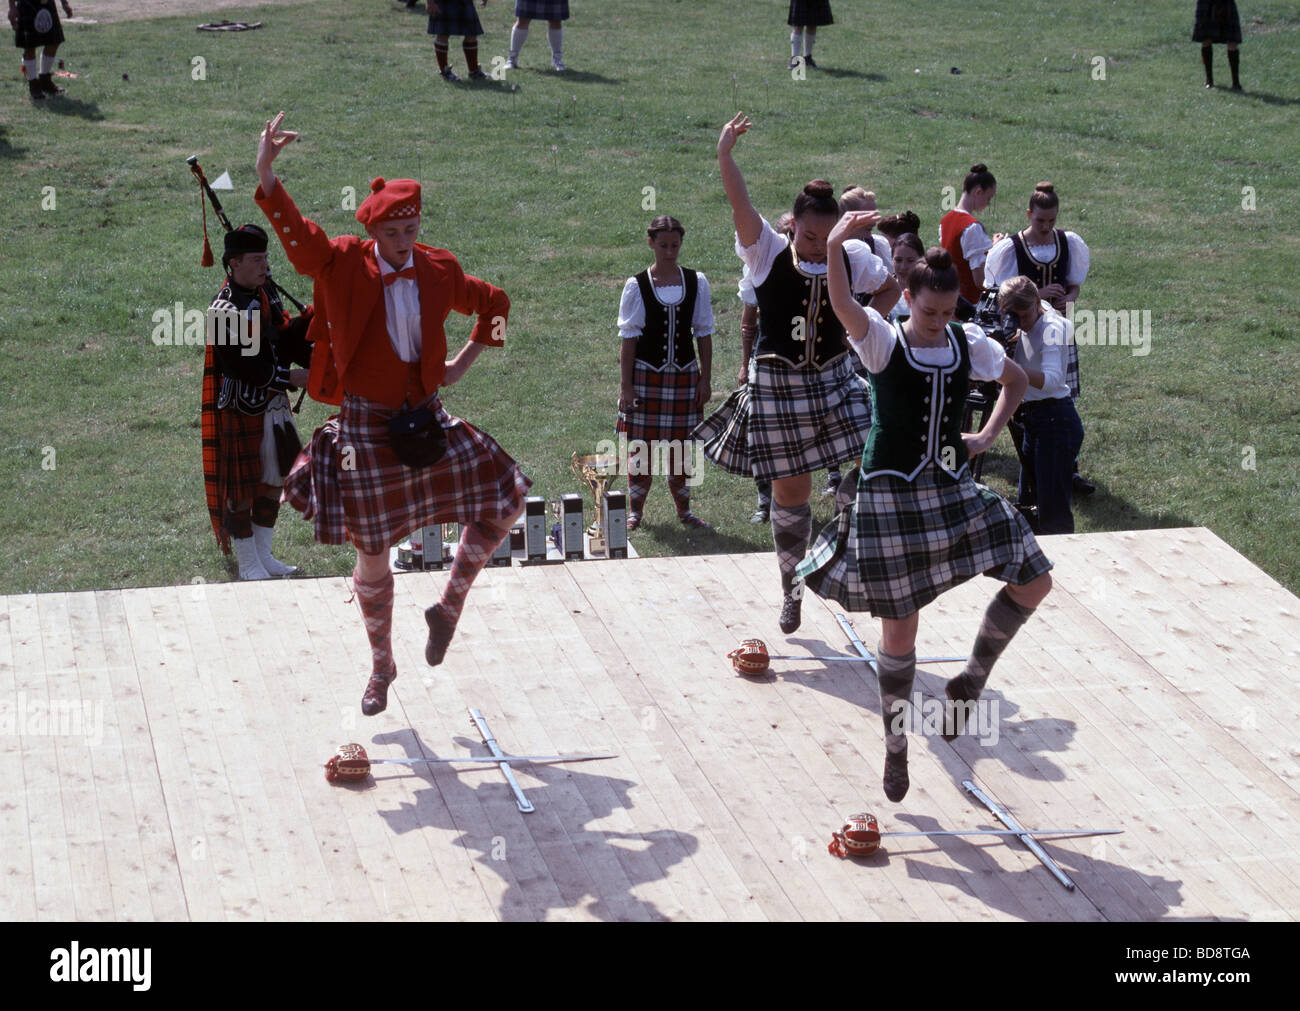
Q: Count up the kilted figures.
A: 11